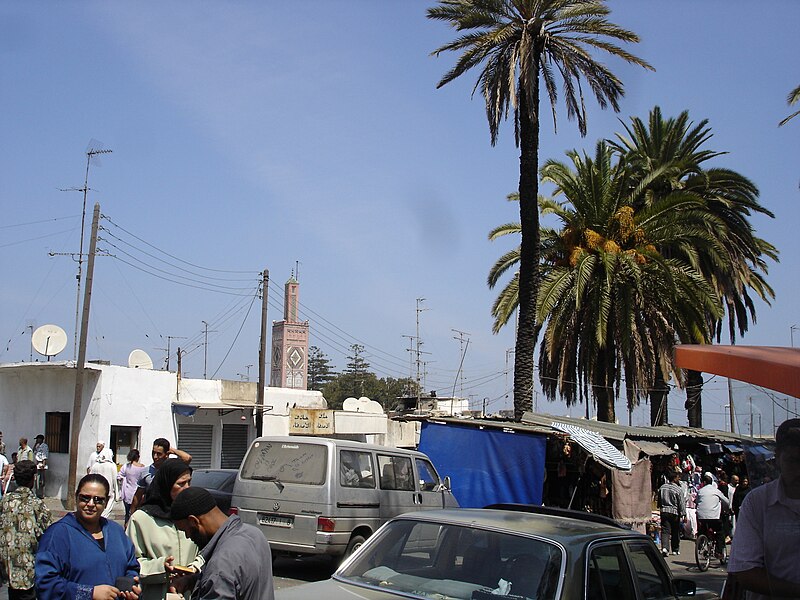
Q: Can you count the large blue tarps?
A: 1